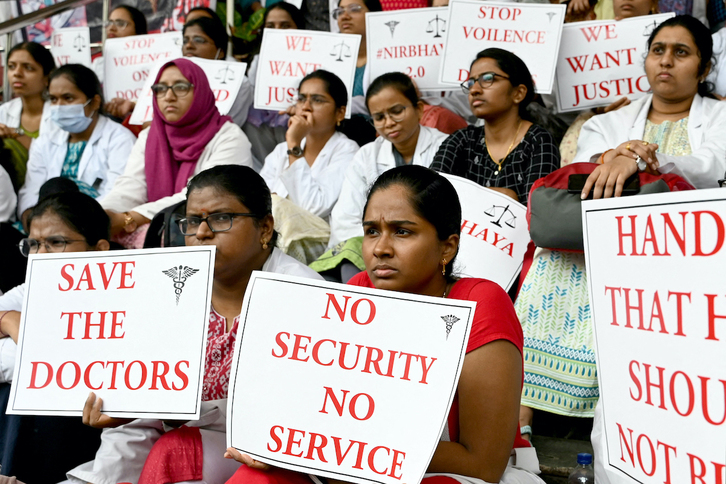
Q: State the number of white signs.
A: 11